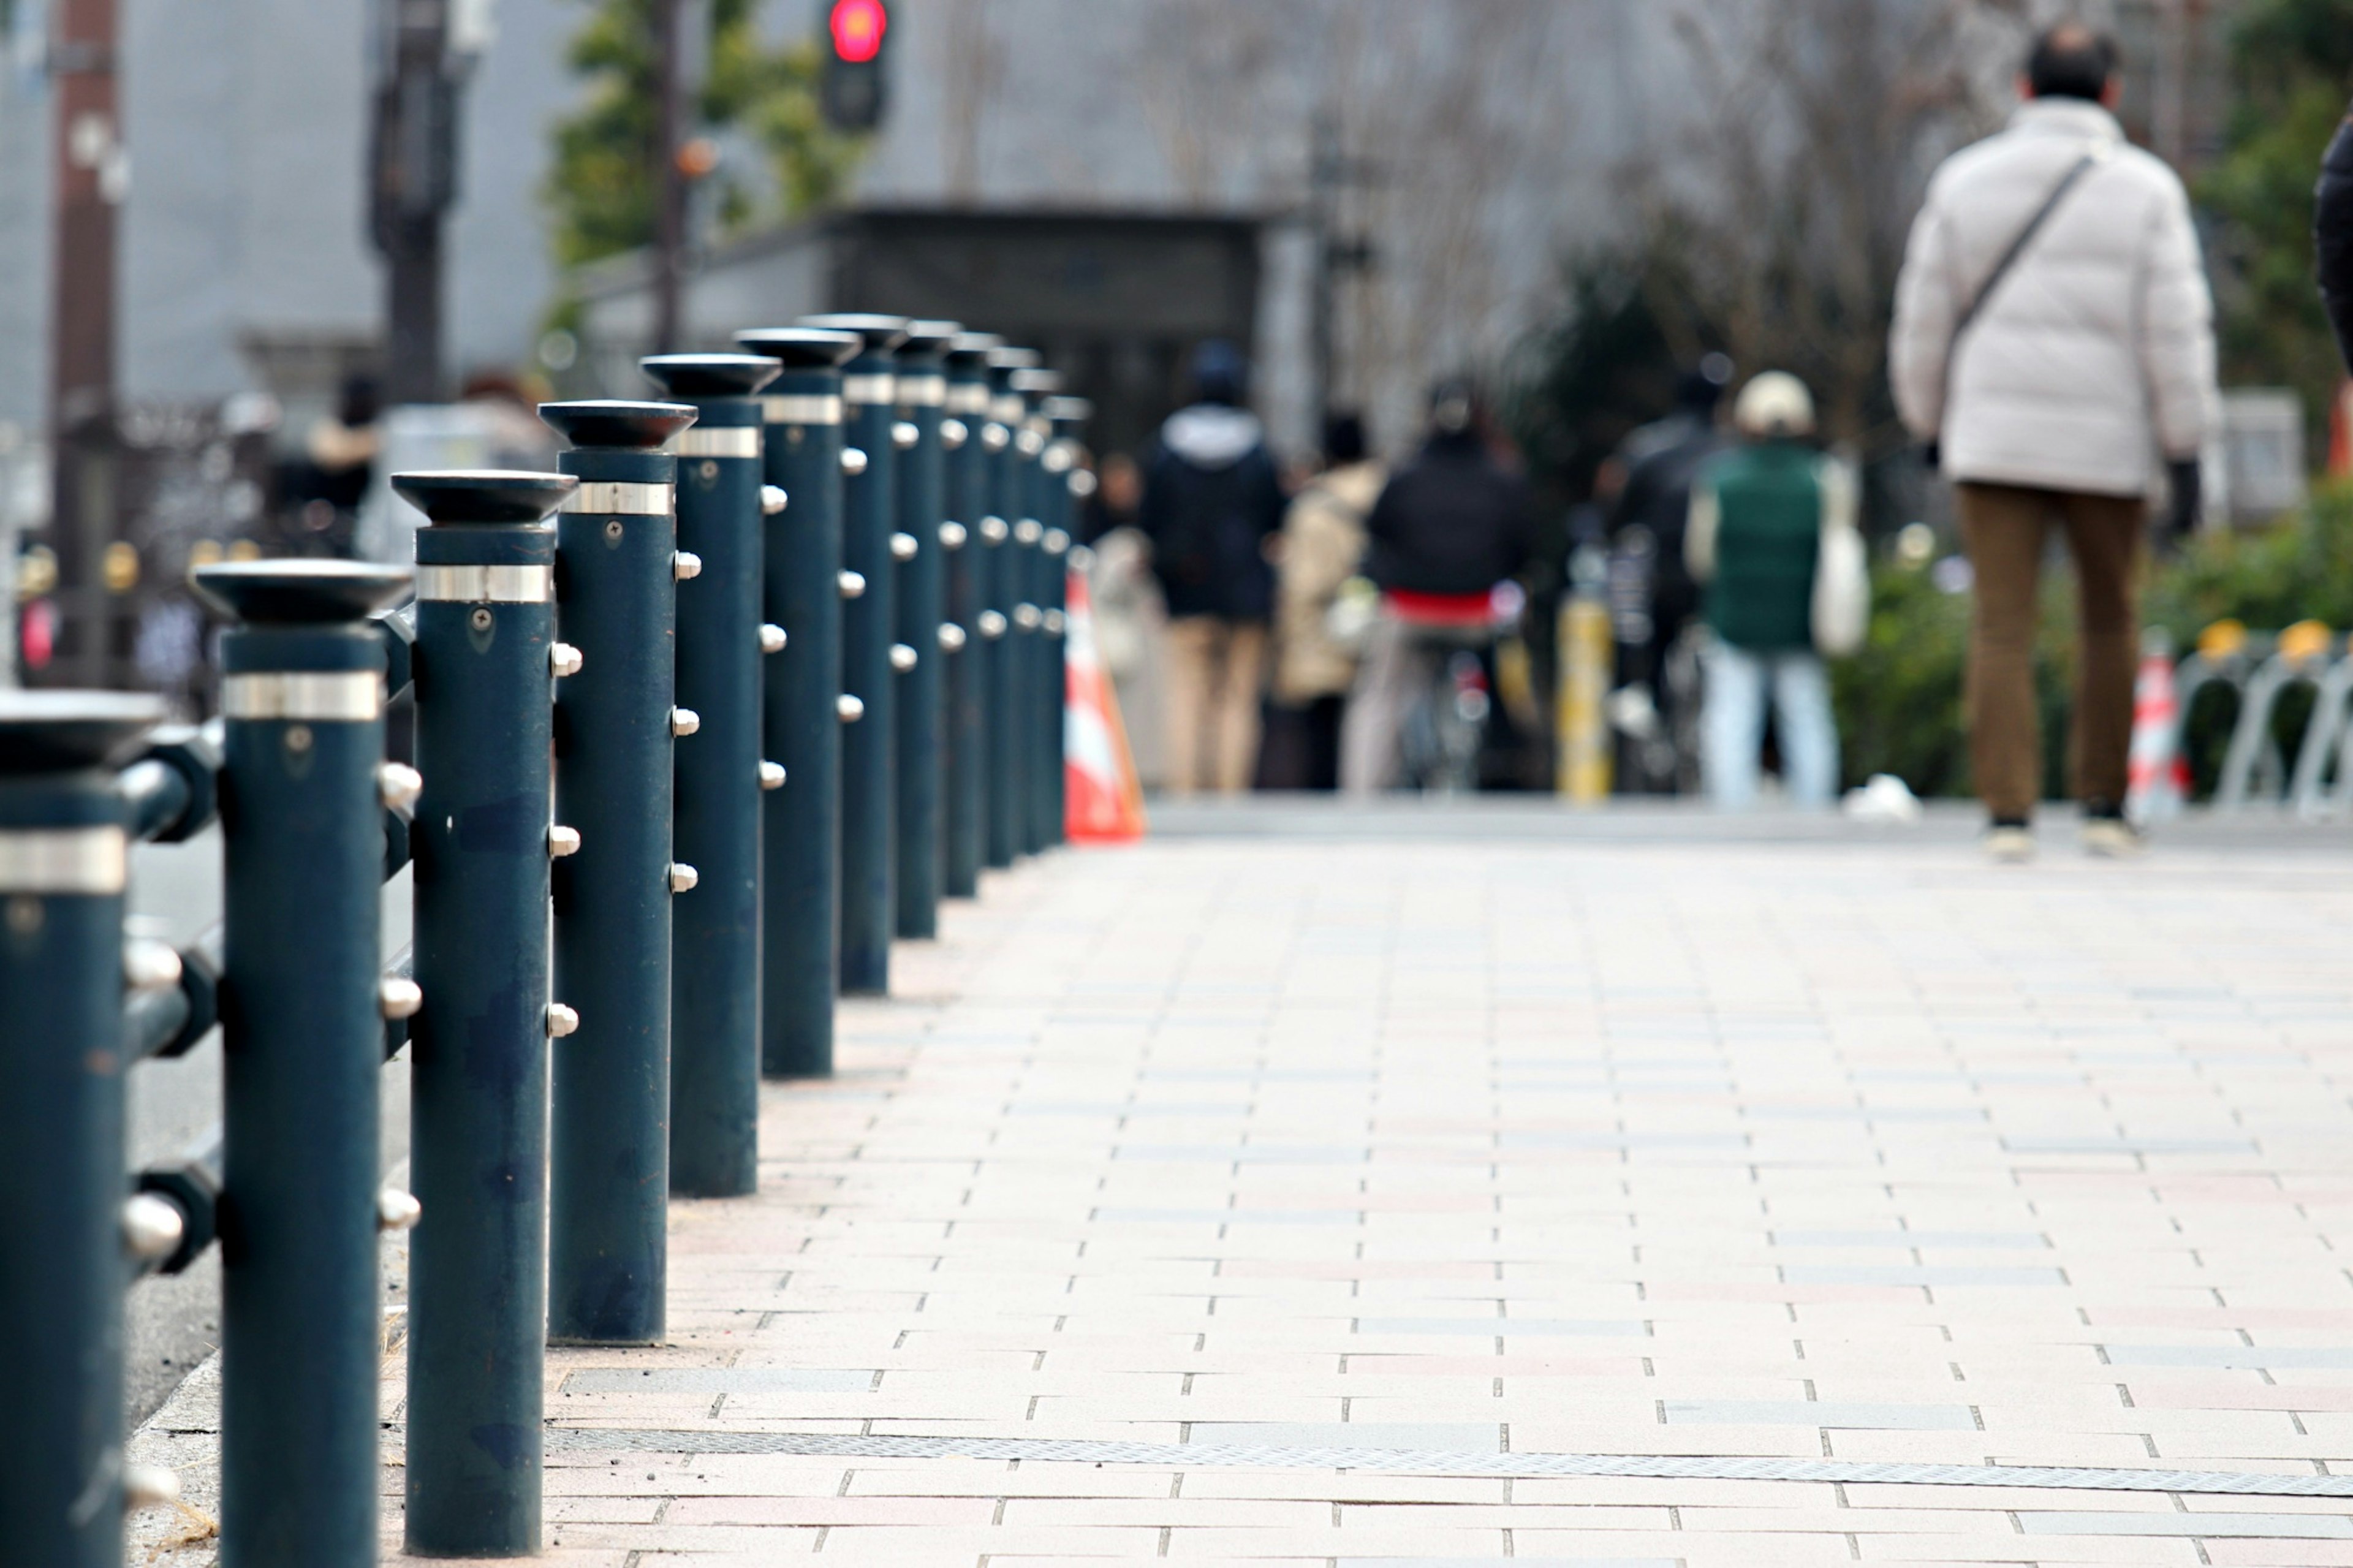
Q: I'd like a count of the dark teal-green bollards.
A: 12